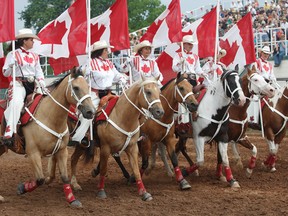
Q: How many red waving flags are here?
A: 6